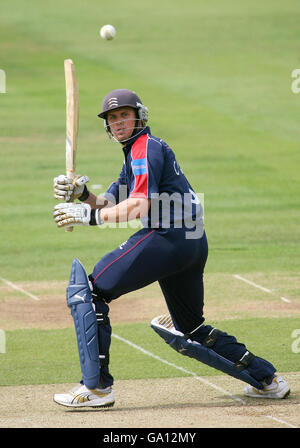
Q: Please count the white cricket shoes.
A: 2